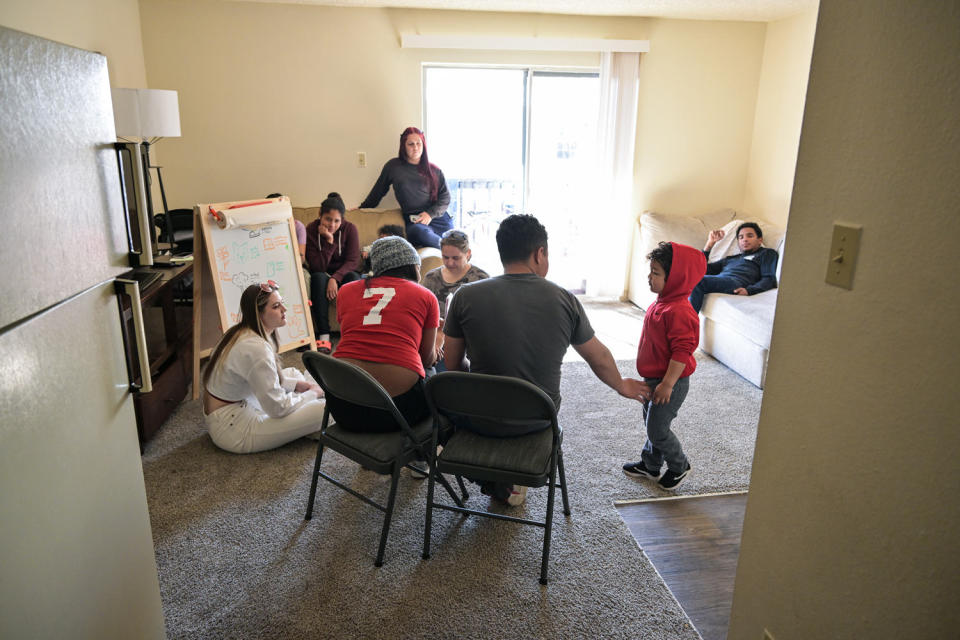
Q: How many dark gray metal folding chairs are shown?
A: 2